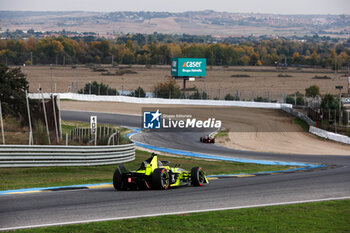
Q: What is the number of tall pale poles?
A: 5